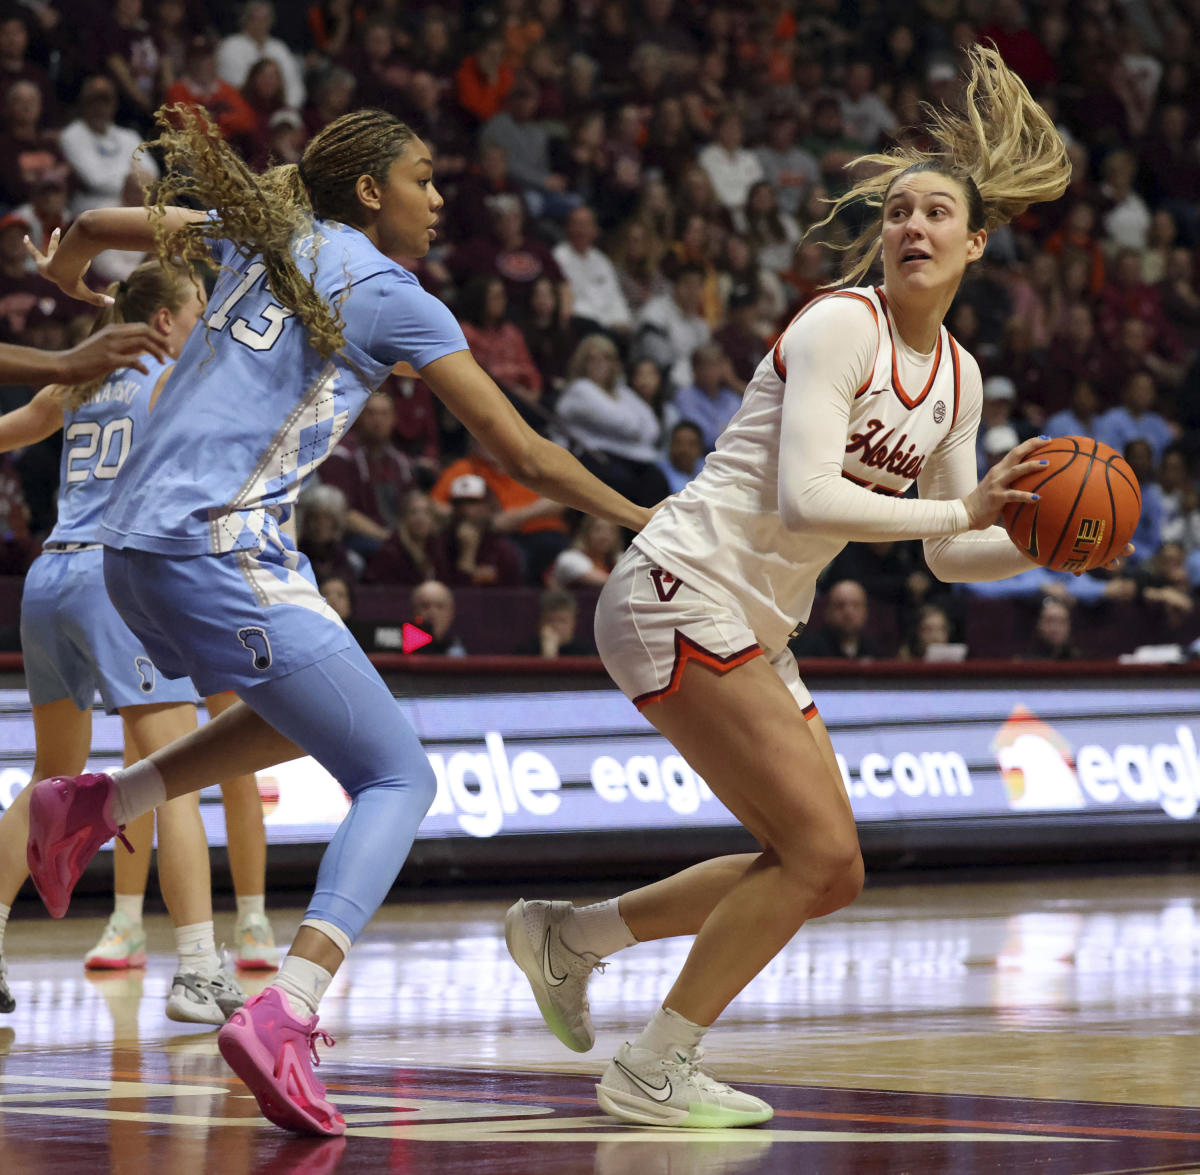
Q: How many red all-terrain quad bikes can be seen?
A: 0